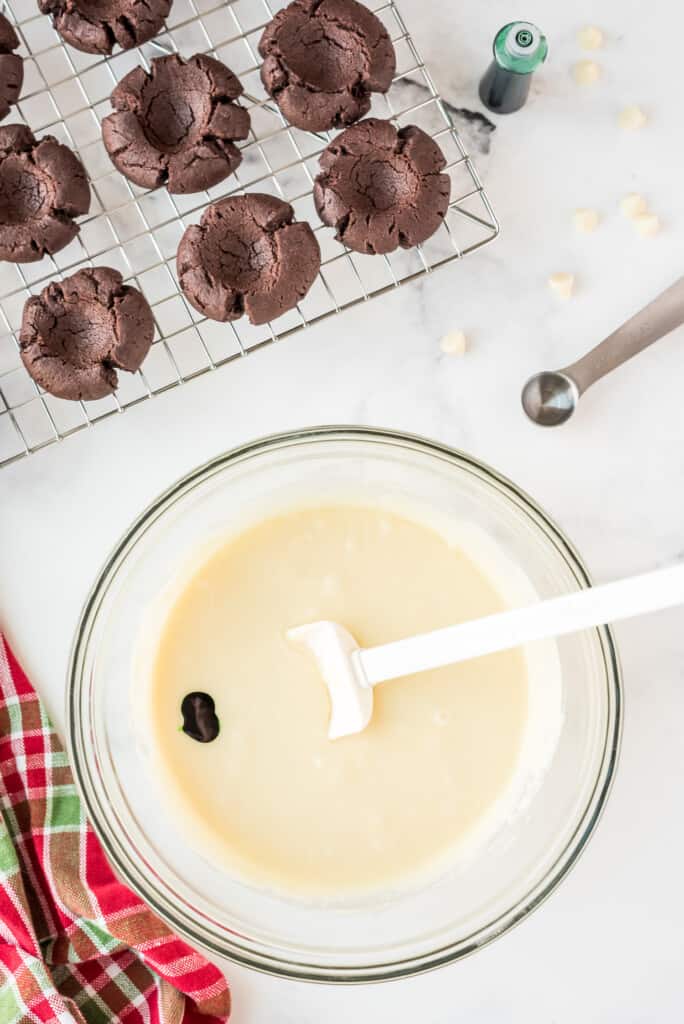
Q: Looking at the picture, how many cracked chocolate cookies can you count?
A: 8